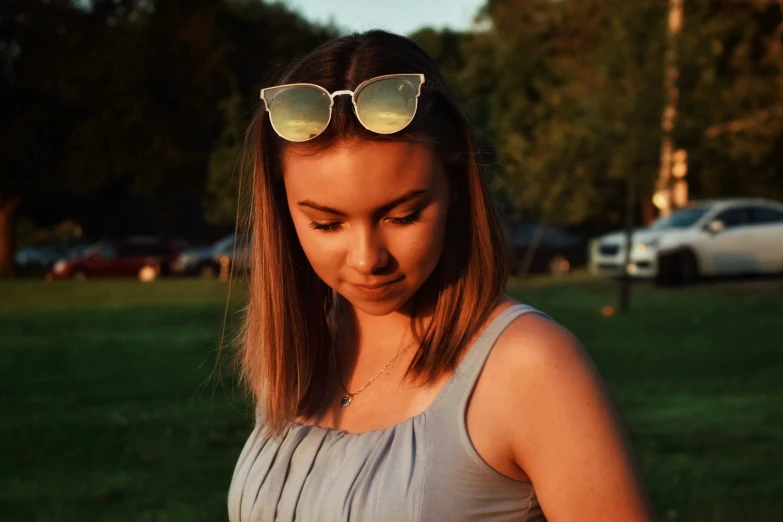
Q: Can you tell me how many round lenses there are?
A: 2